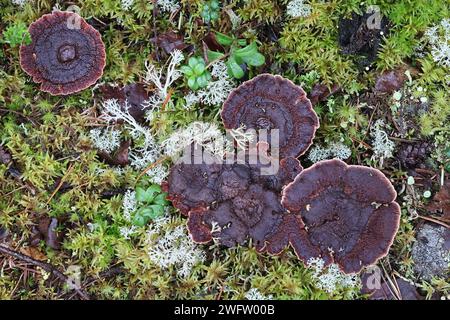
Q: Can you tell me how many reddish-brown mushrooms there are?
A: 4